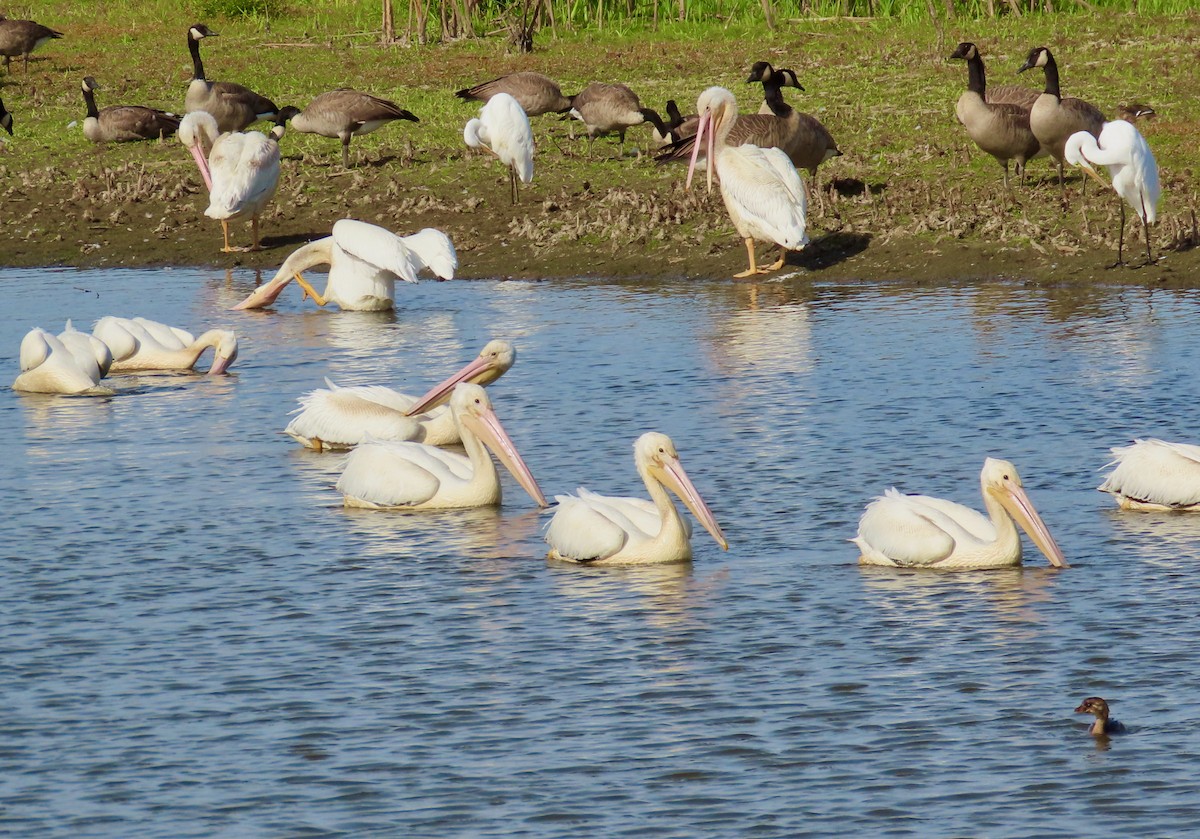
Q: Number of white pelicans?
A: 10